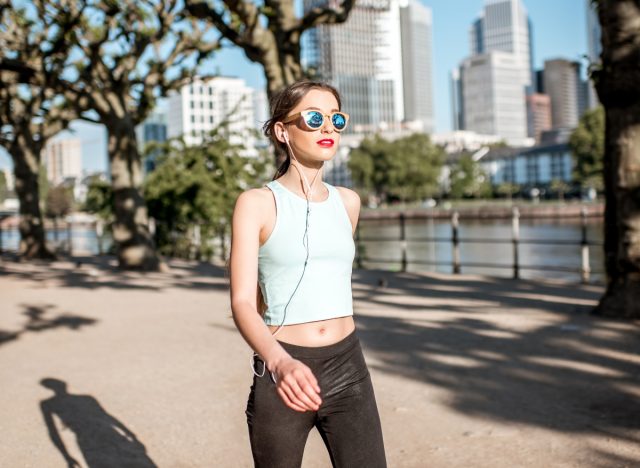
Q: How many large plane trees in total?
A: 4